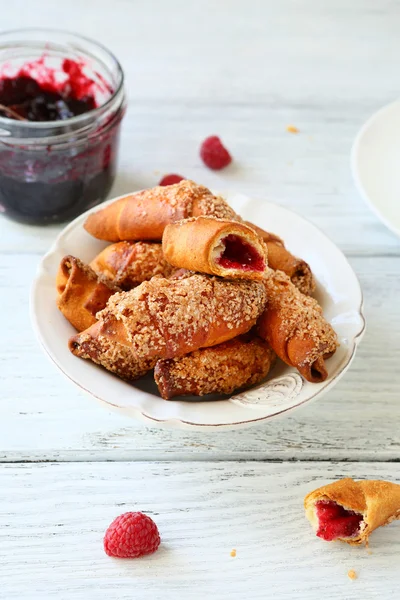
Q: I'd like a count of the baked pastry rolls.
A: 9